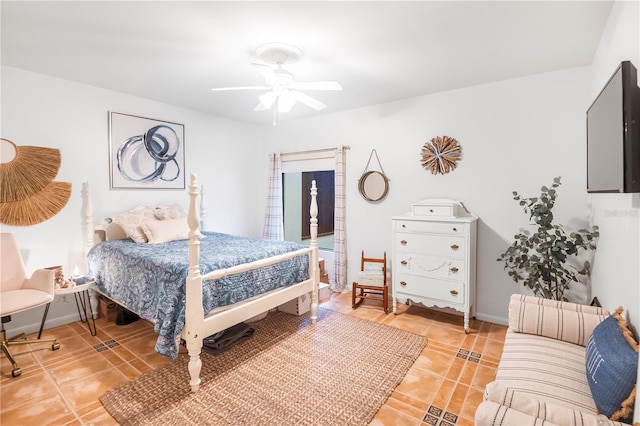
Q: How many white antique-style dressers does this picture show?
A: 1